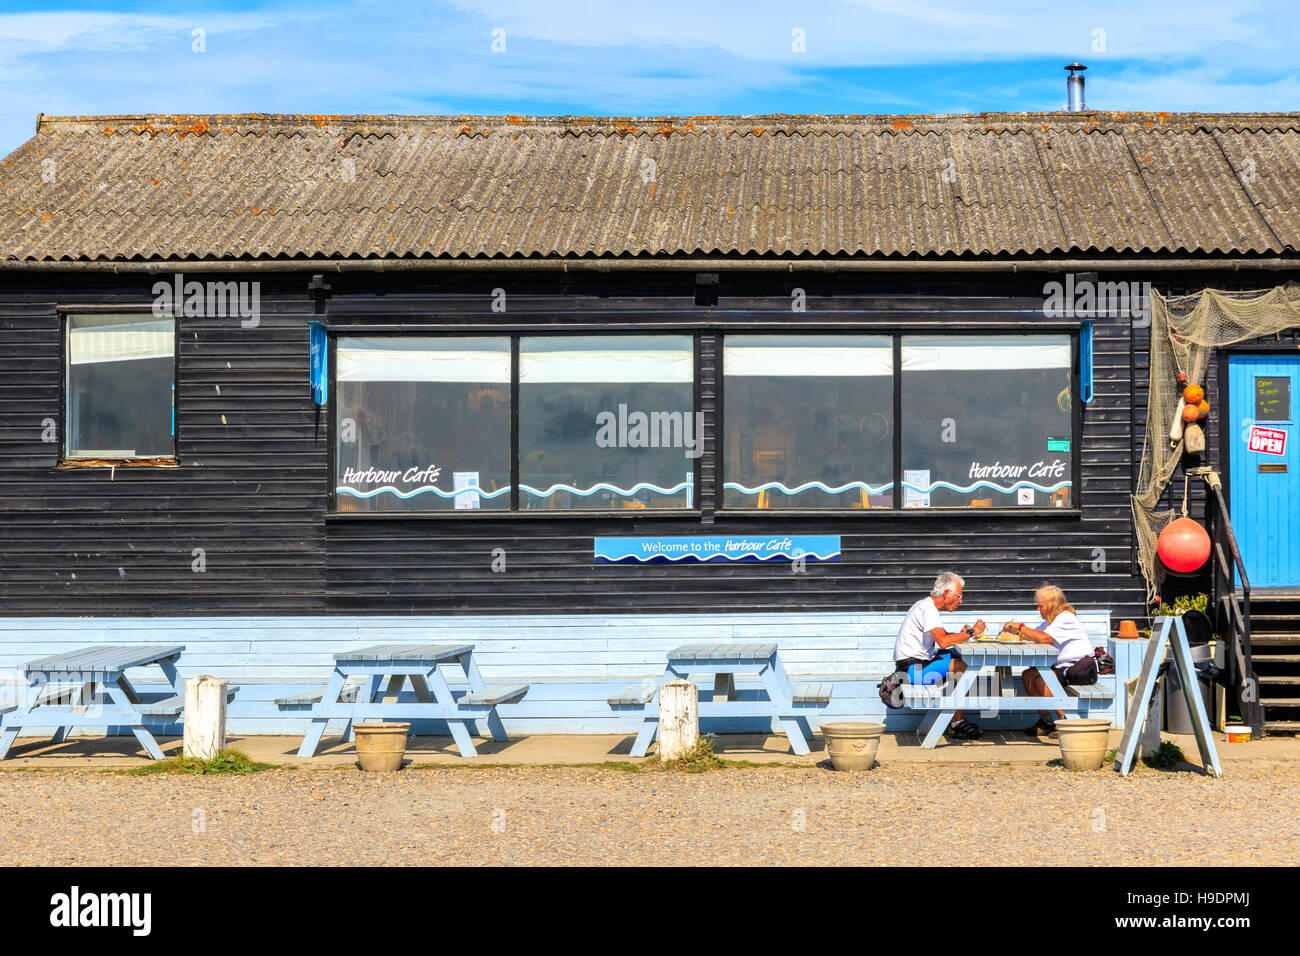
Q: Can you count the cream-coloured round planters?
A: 3